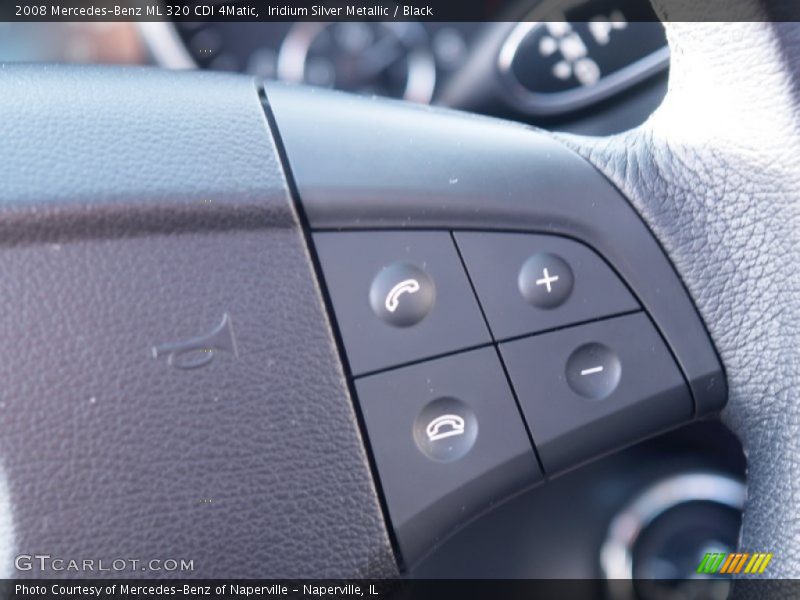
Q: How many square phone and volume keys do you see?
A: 4